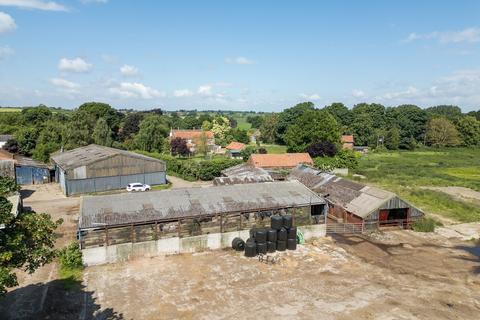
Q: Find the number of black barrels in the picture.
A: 14